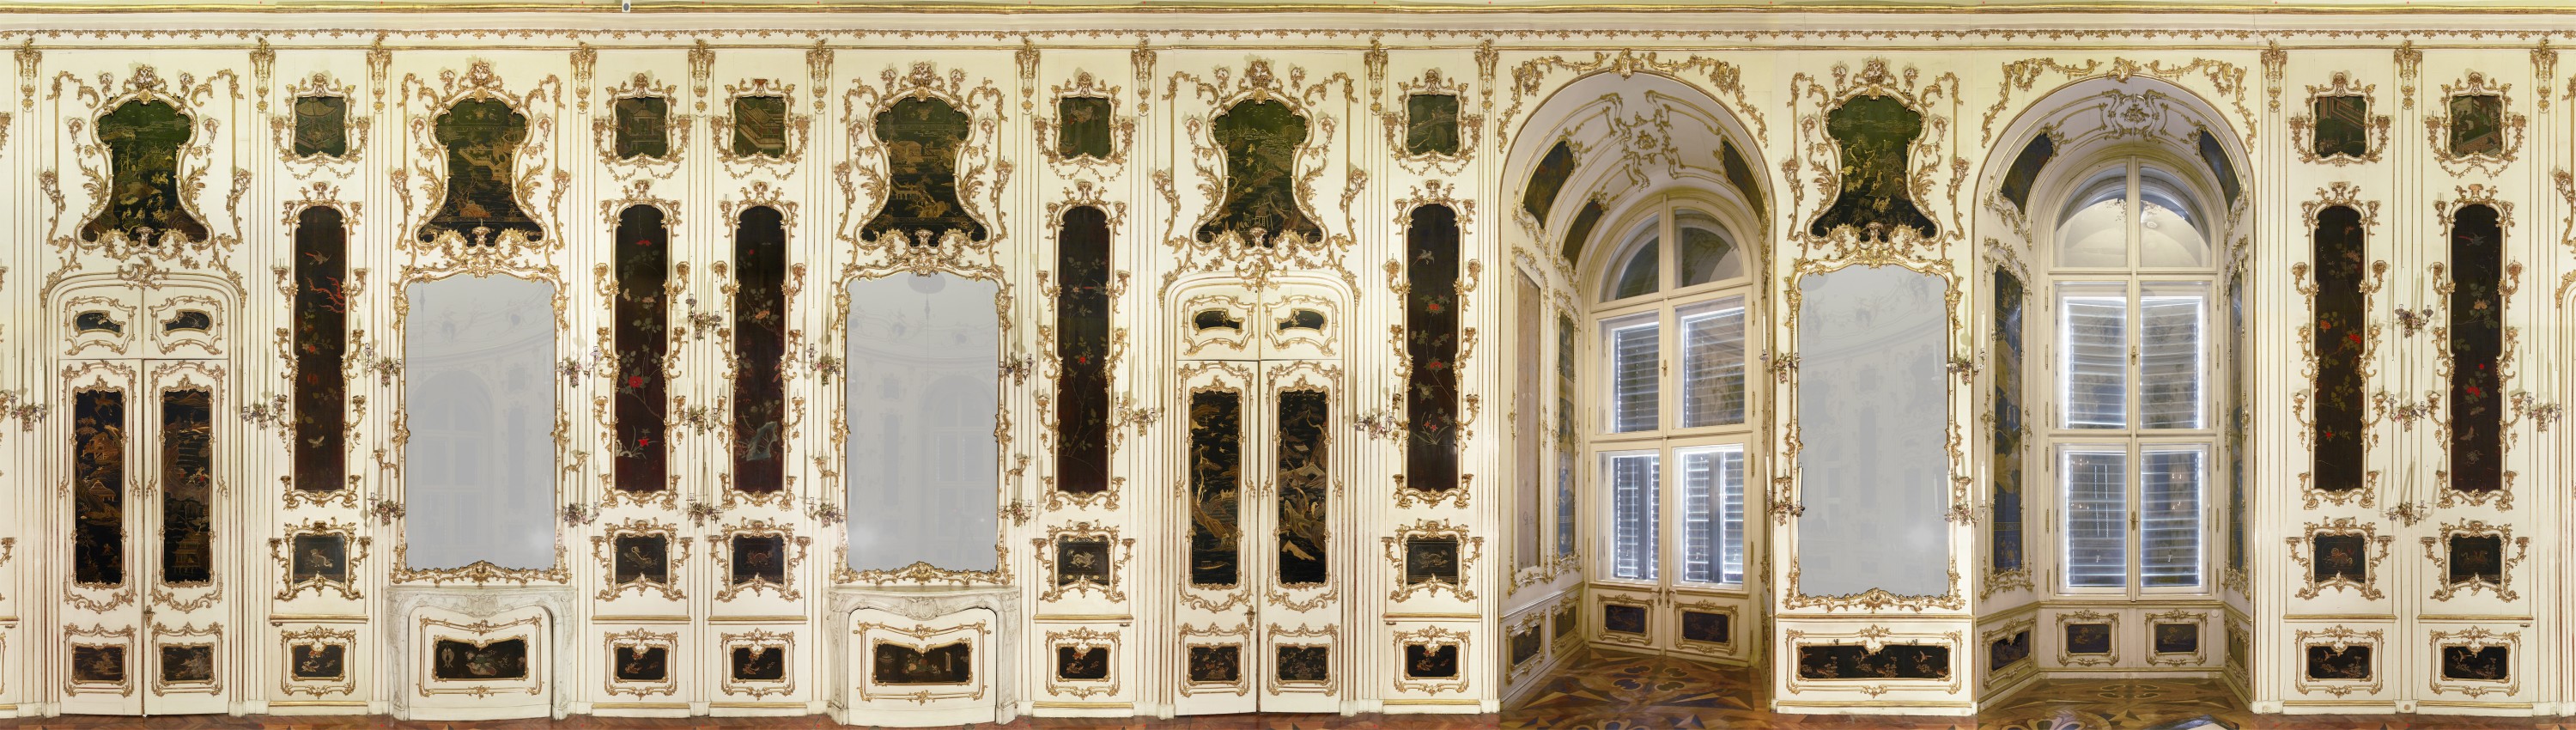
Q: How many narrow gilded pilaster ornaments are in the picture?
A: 13